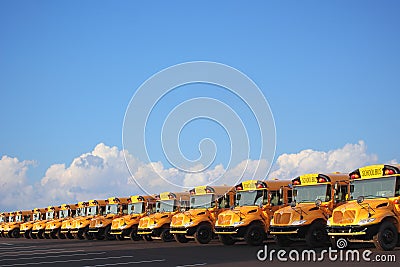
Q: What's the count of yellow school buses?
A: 15